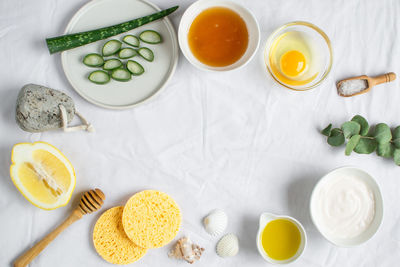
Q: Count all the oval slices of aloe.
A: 10